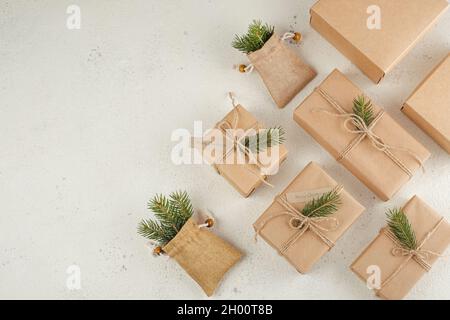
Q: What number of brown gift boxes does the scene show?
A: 6